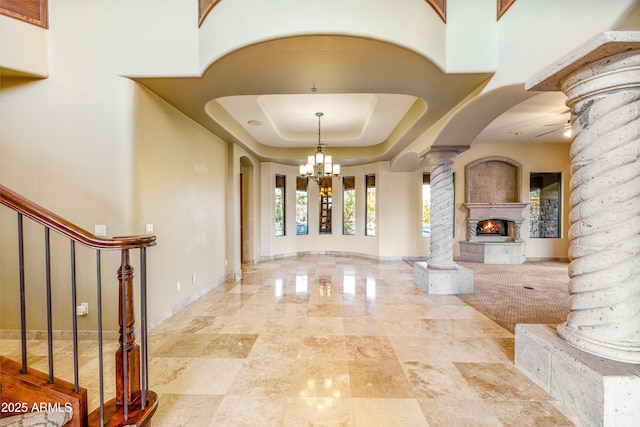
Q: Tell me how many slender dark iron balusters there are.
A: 7